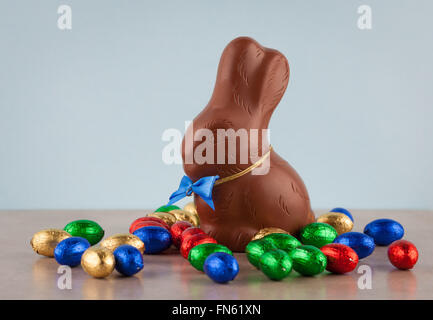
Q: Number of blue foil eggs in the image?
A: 7